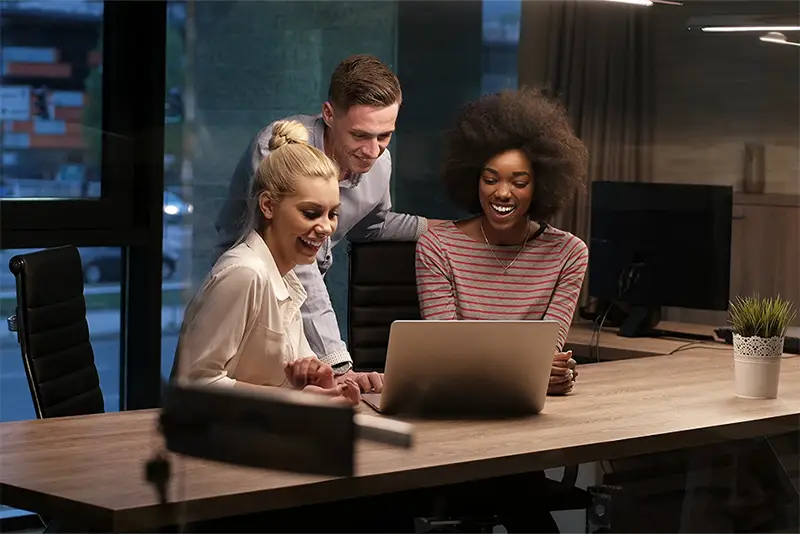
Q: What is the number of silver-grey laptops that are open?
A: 1